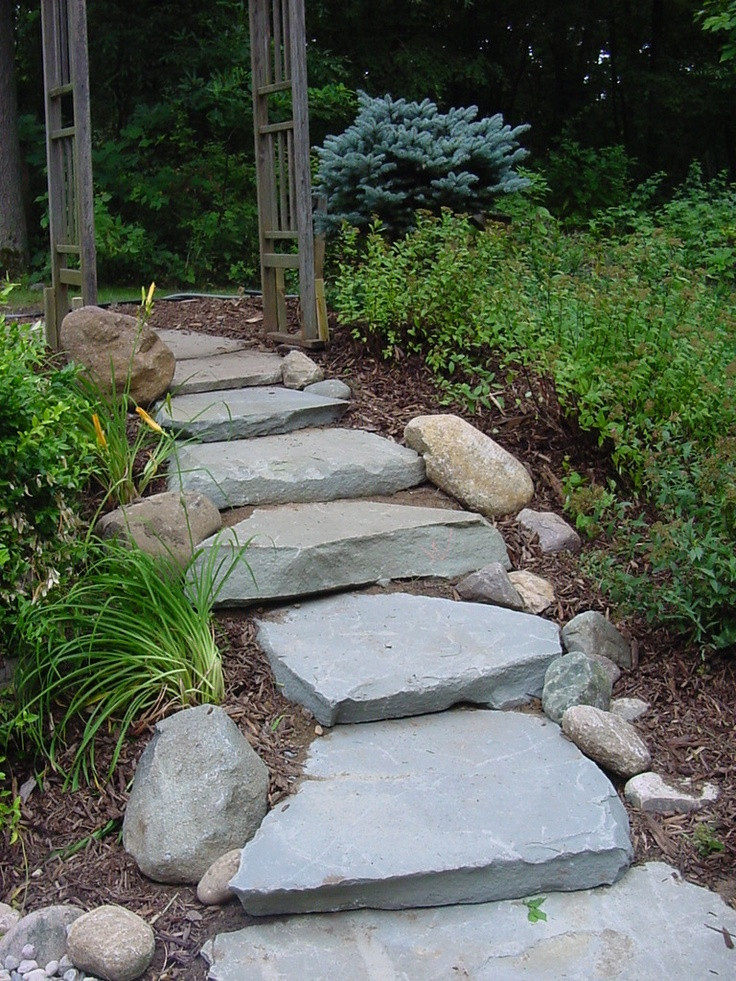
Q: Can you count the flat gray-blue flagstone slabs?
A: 8